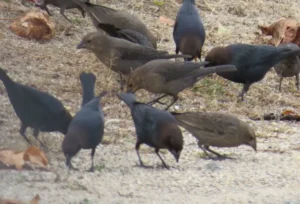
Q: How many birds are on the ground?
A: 11